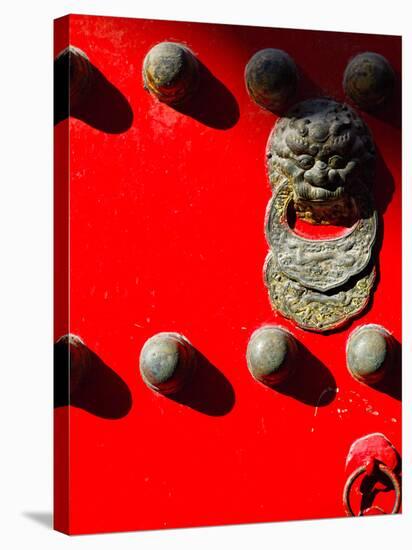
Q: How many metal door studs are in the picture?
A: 8